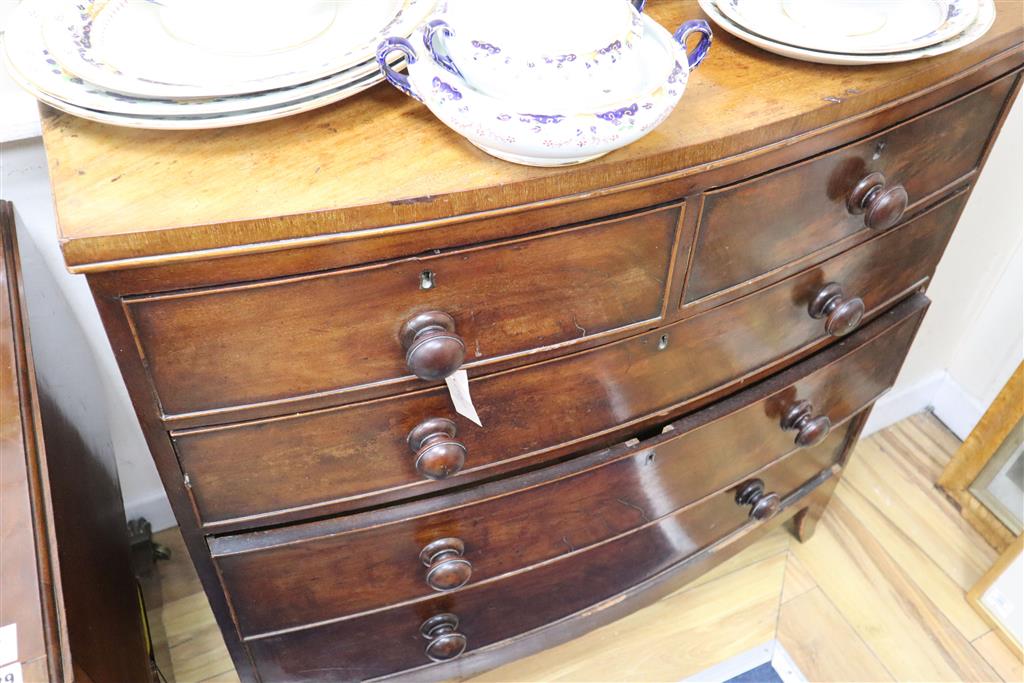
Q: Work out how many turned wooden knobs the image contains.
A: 8